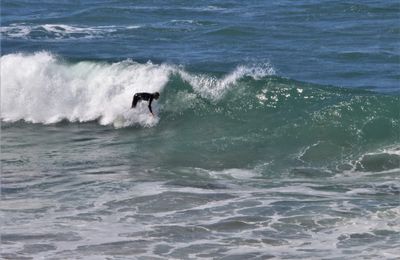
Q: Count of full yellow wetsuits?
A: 0